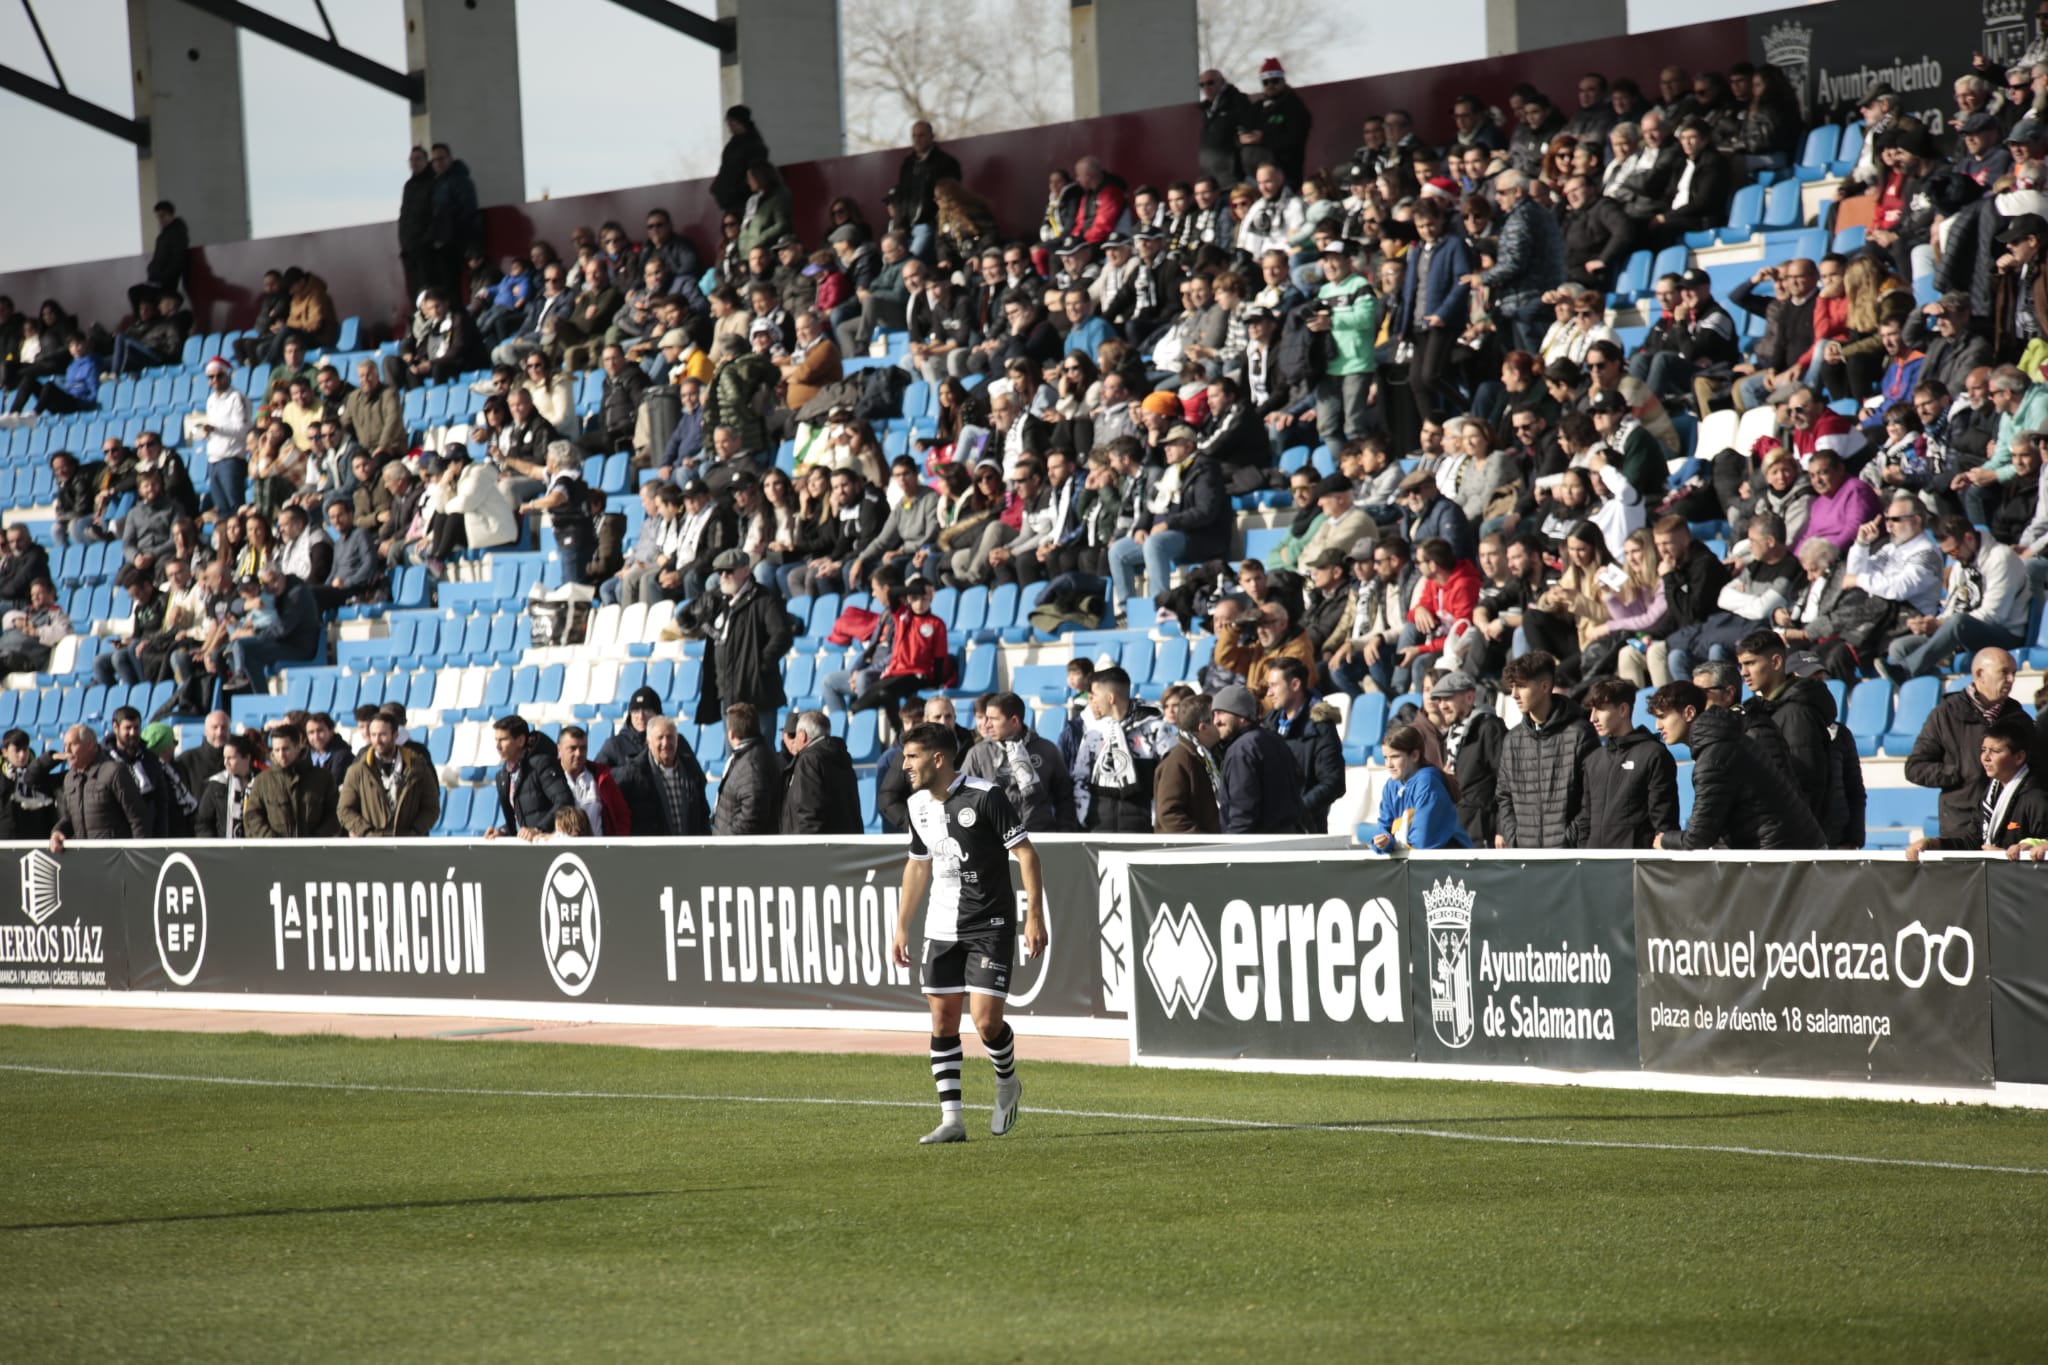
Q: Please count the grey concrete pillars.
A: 5